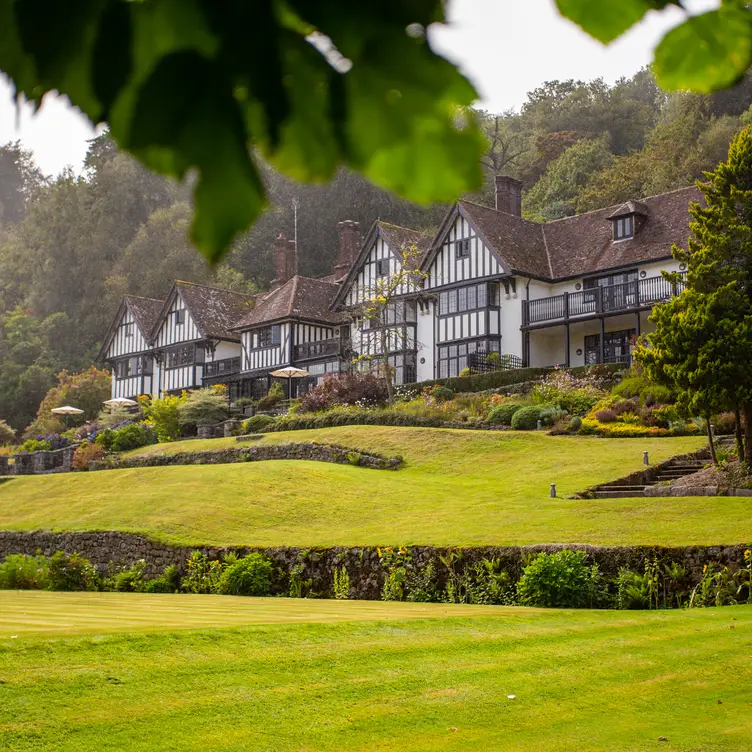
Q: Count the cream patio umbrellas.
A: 3